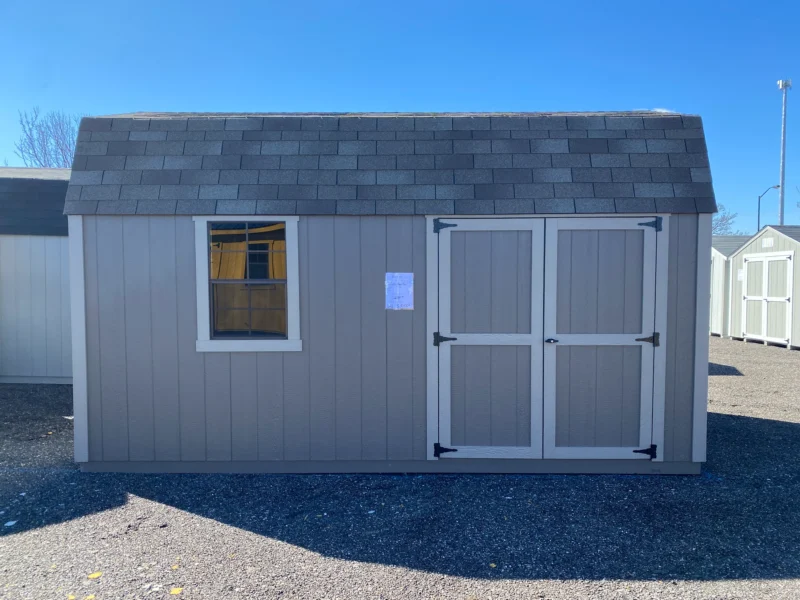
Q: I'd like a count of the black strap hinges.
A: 6